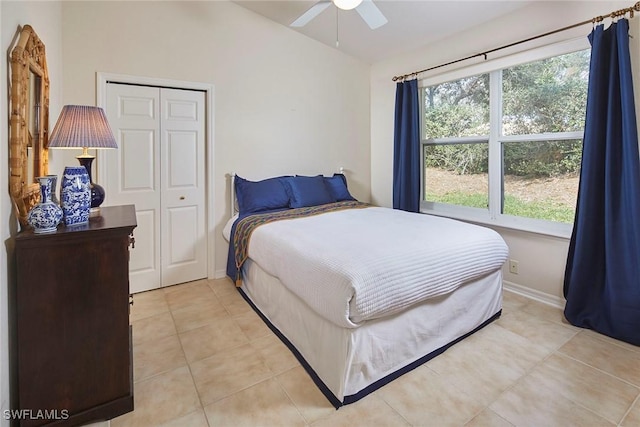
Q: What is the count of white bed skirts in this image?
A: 1